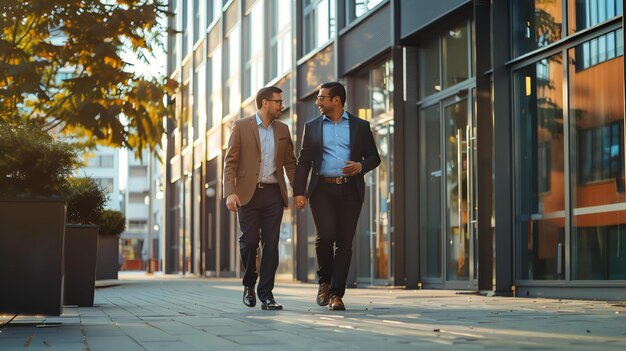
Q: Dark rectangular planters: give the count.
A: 3